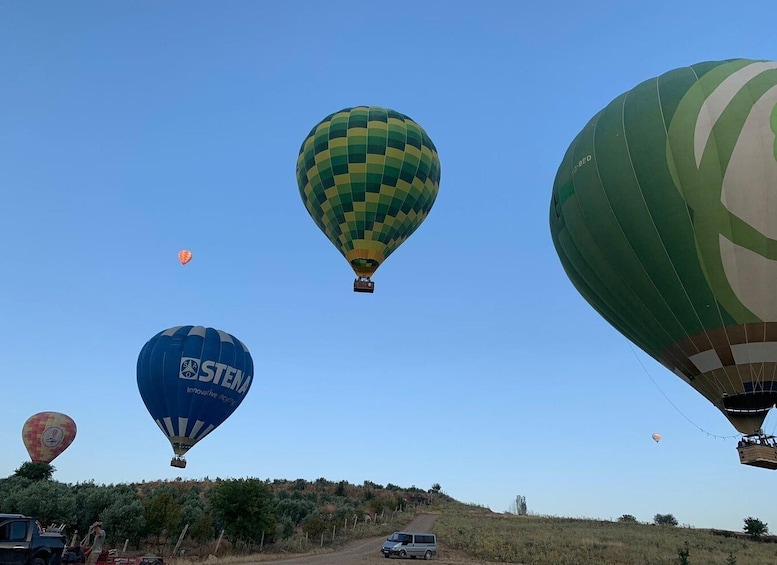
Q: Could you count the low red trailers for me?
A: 1